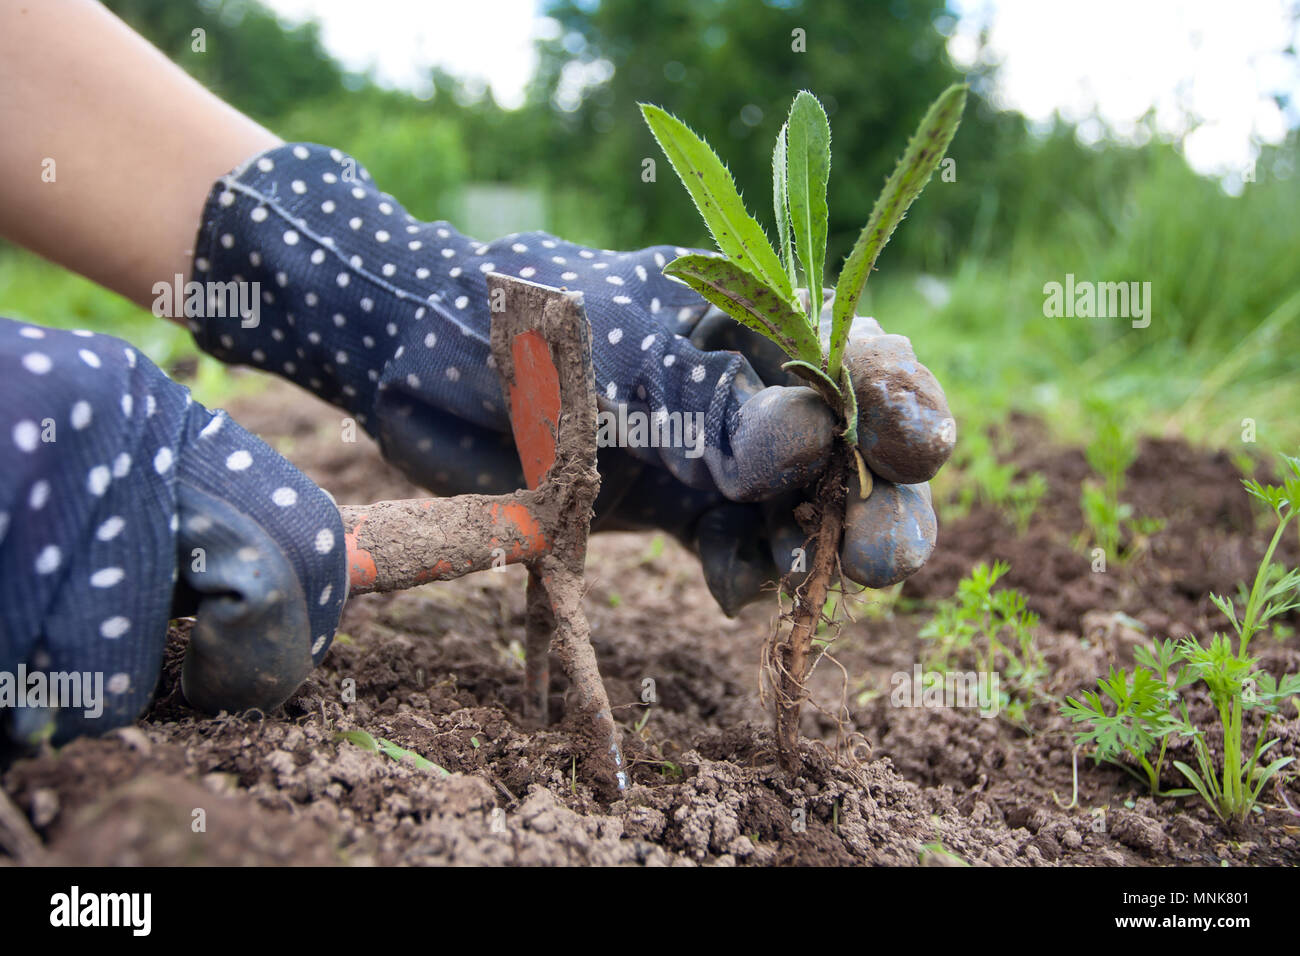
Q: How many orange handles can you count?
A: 1